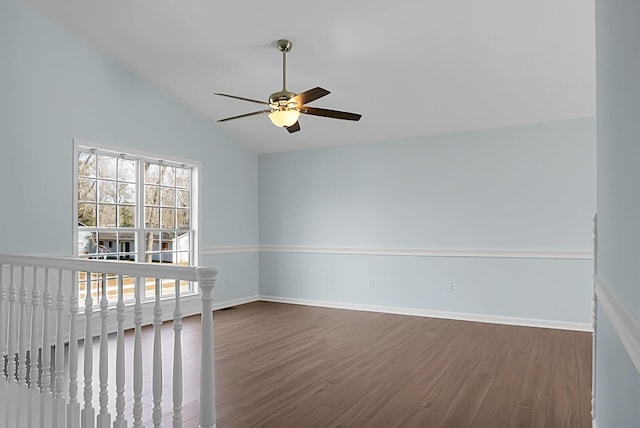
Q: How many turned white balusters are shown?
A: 13